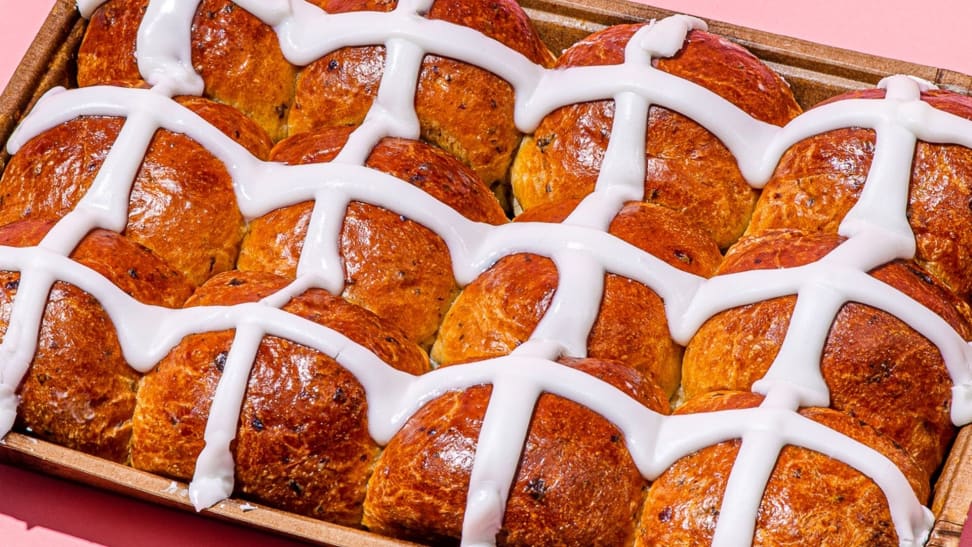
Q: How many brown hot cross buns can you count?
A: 12